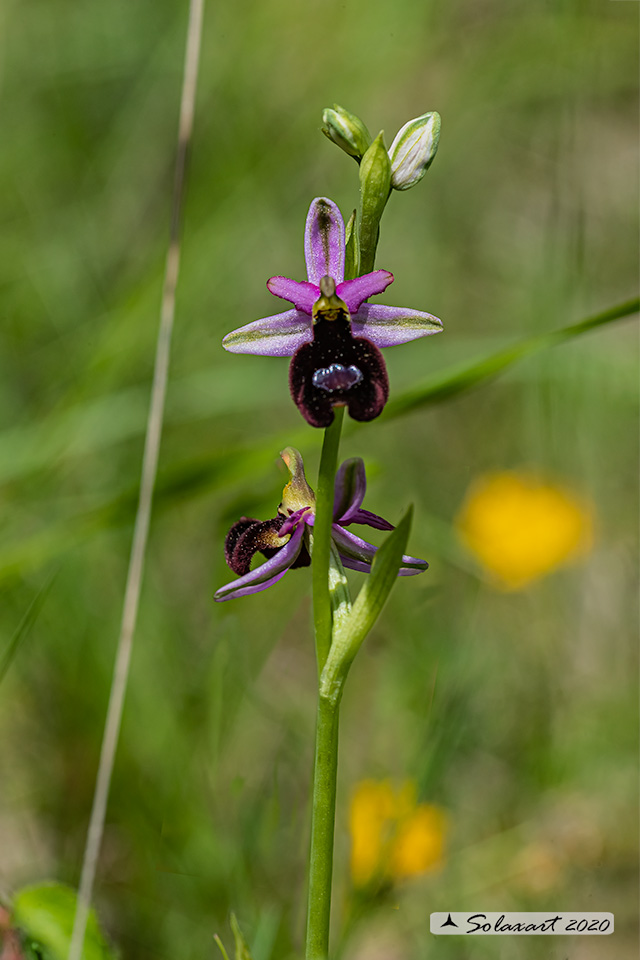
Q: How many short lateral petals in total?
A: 4